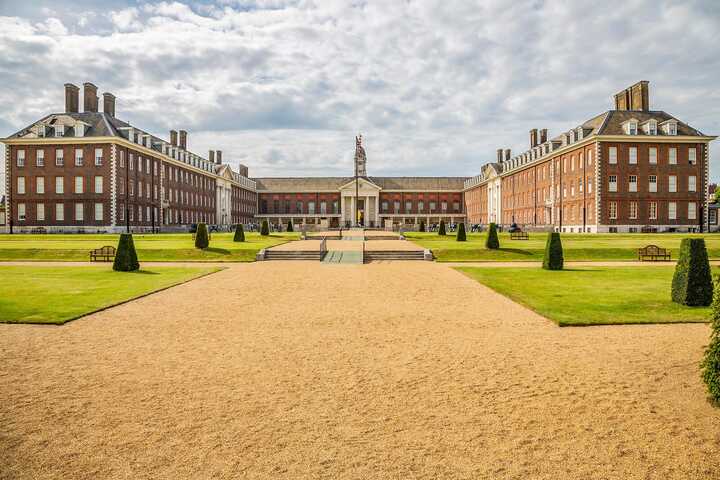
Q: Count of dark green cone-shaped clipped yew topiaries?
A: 11